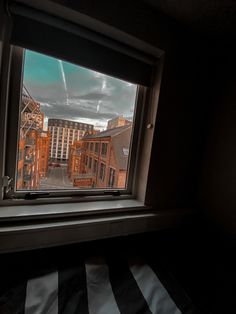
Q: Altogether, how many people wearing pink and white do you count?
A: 0